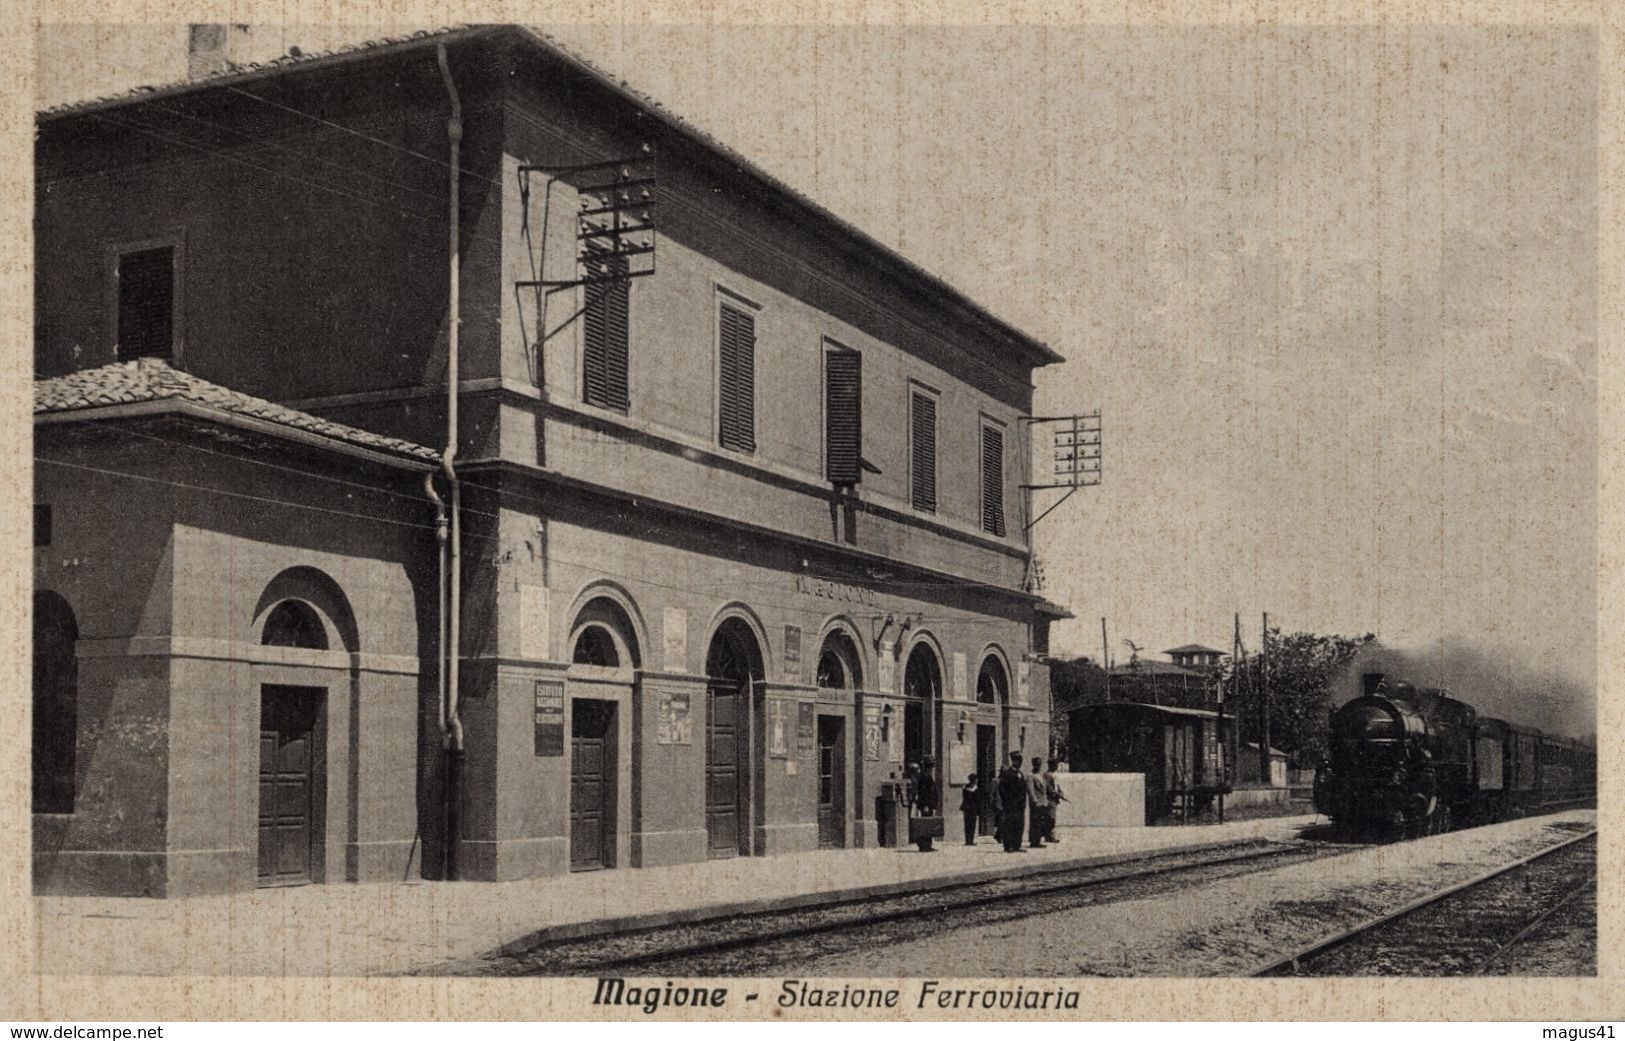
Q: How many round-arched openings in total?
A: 7